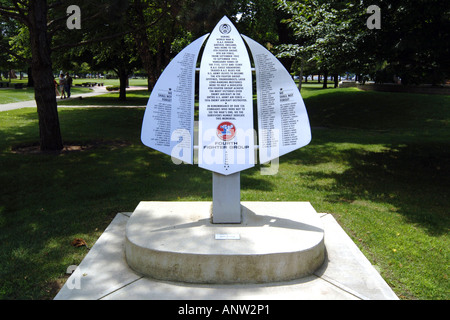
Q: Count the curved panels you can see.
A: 3